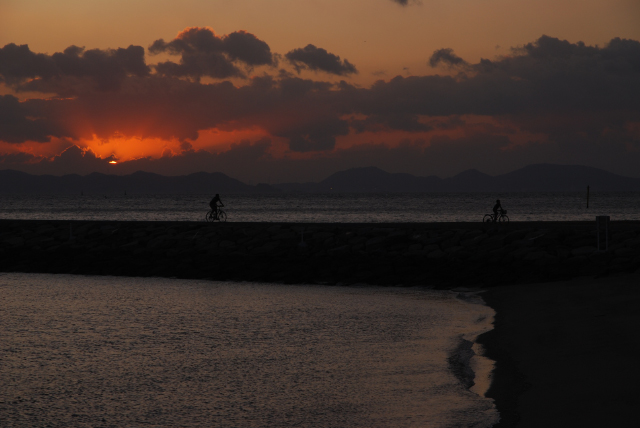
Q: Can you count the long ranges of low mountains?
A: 1